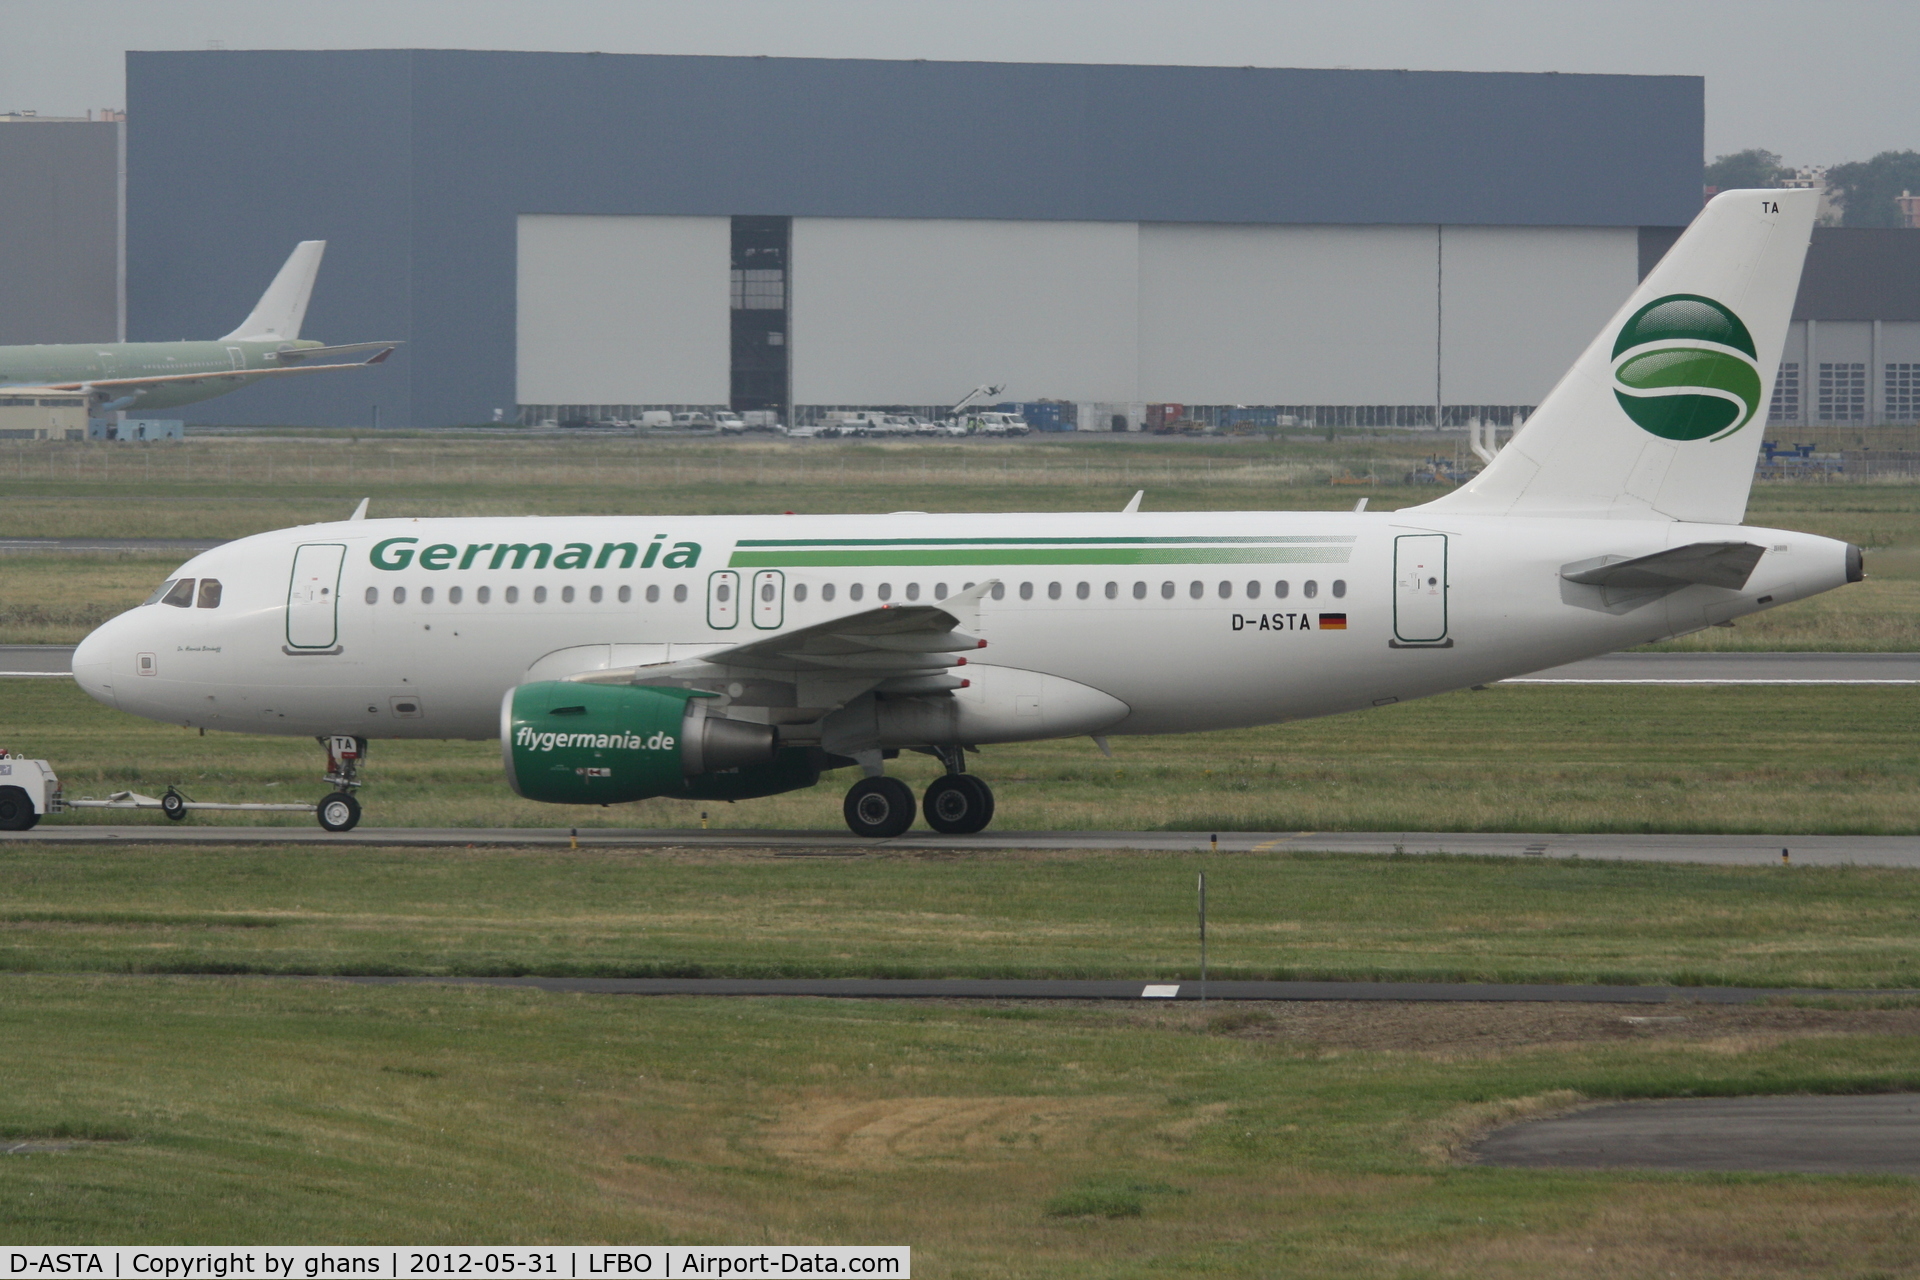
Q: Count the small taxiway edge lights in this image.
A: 4